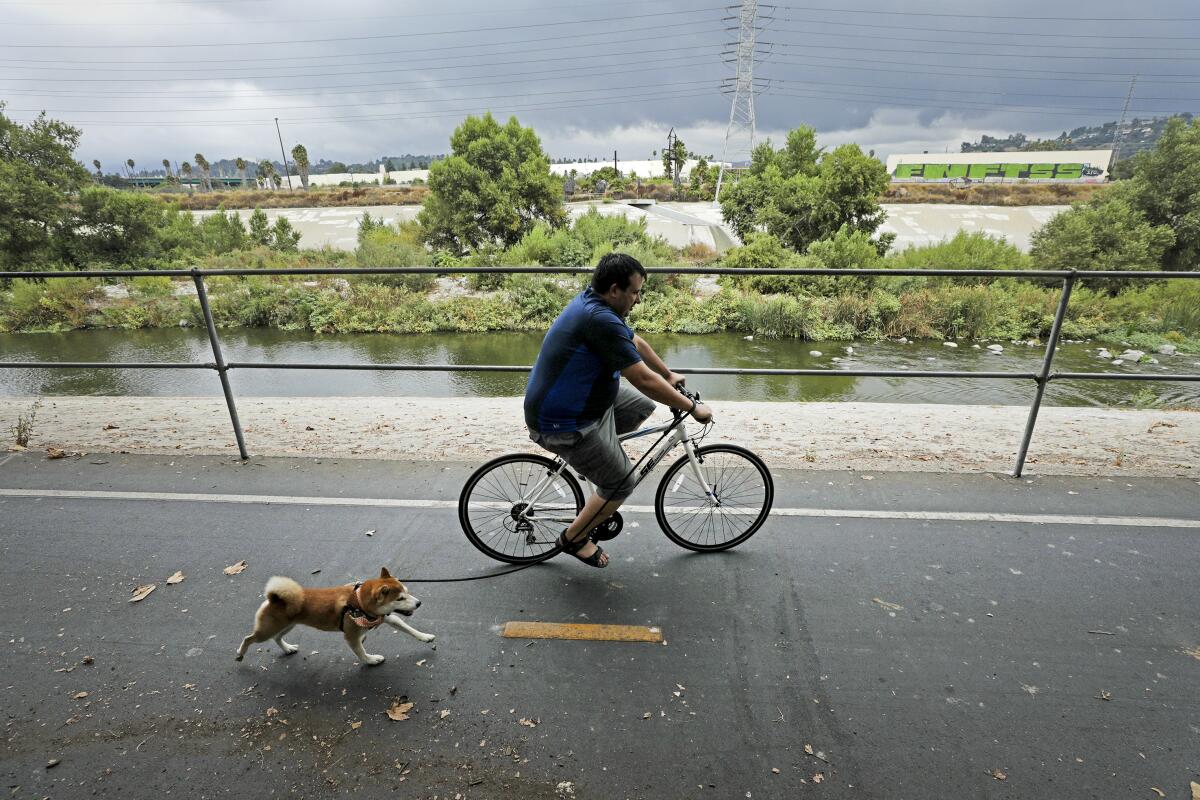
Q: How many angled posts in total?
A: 2